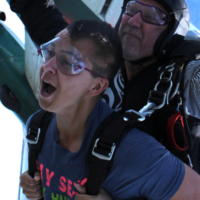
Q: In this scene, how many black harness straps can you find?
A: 2